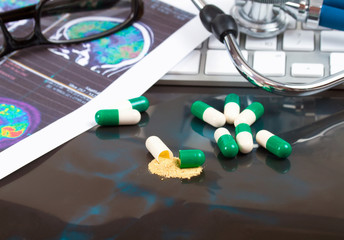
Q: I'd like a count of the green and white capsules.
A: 9